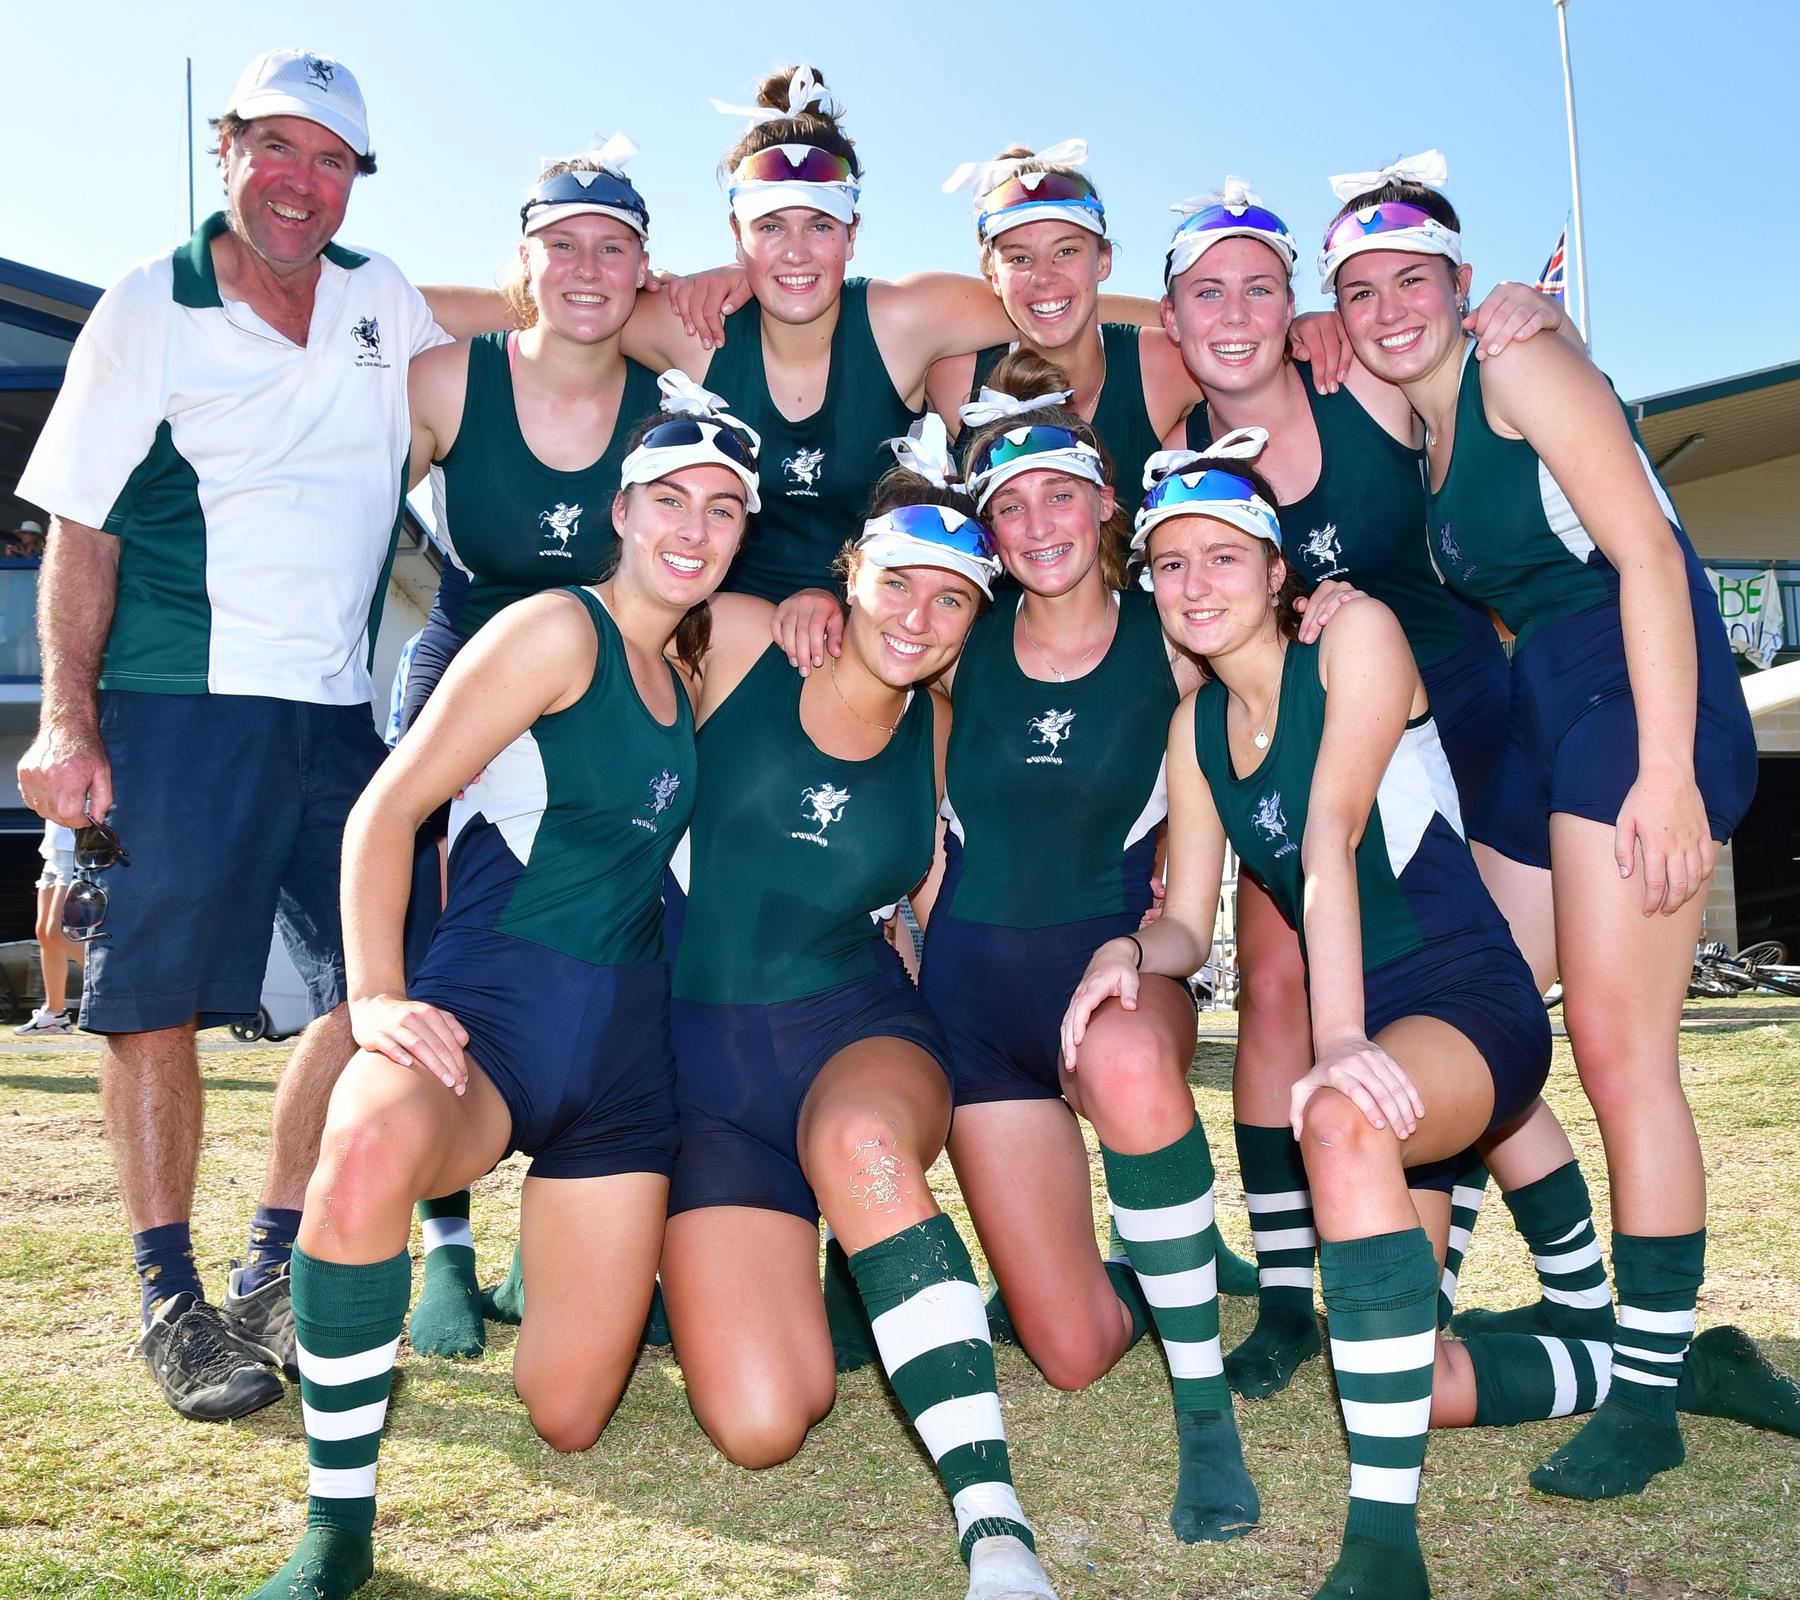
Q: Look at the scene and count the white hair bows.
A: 9